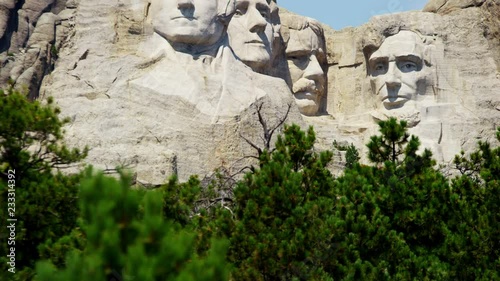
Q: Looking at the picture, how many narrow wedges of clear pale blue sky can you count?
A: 1